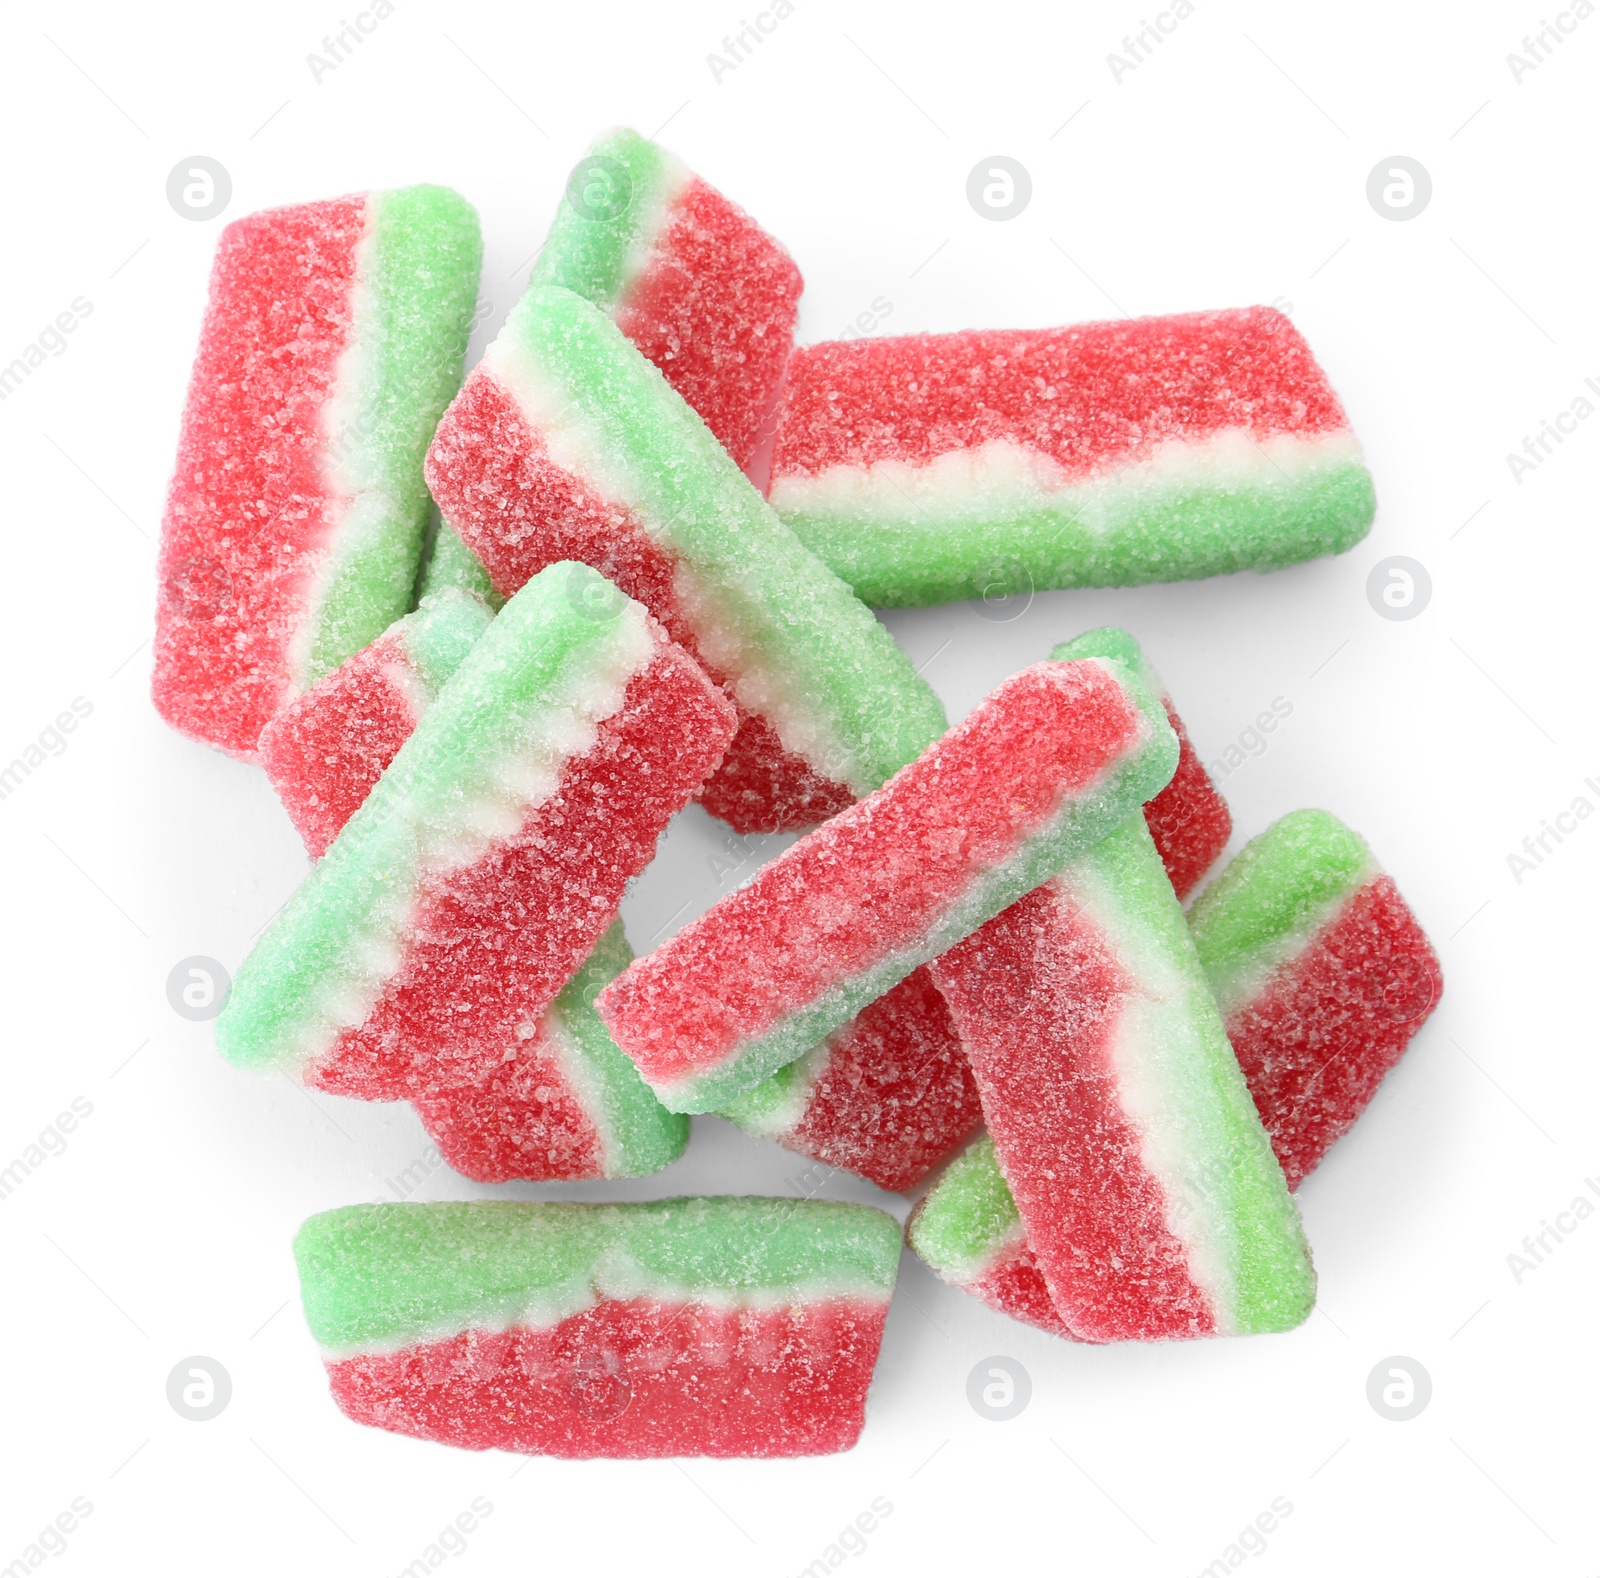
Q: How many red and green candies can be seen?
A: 11